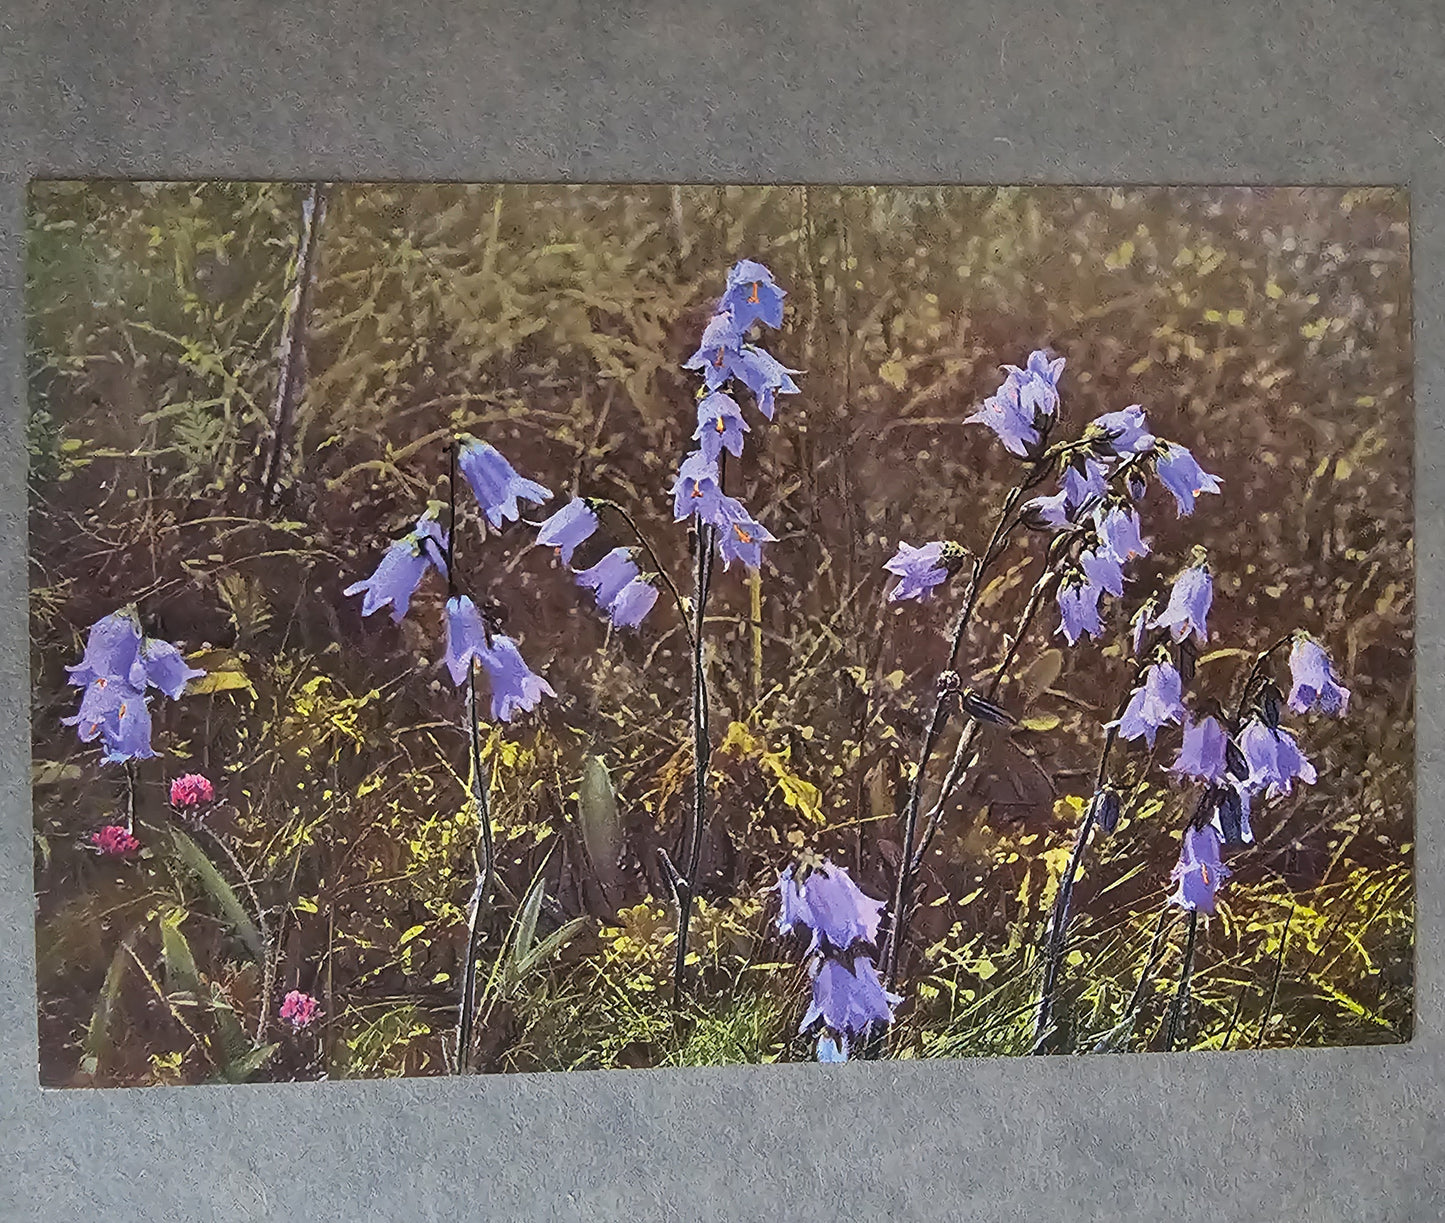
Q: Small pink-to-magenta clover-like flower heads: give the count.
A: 3